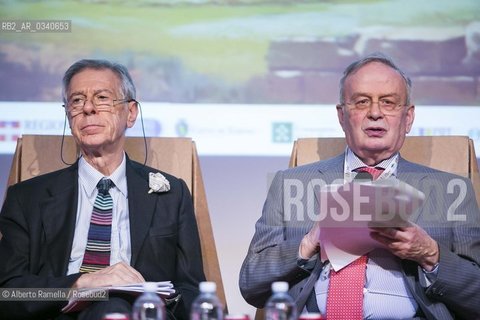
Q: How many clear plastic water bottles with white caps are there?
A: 3